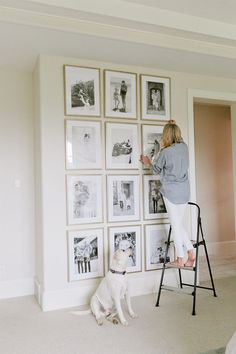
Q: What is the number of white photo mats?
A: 12